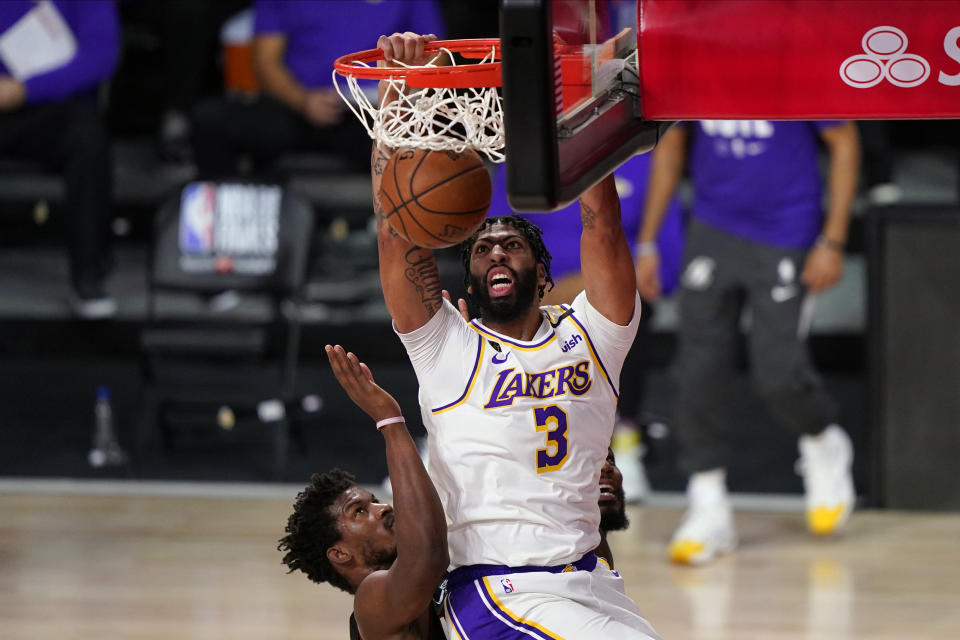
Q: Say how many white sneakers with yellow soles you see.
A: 2